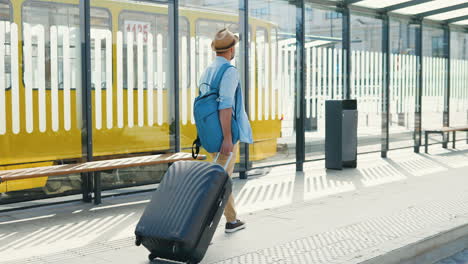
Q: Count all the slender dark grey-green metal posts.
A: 8